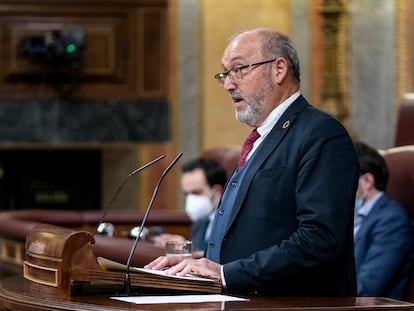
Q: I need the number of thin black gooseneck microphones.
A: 2